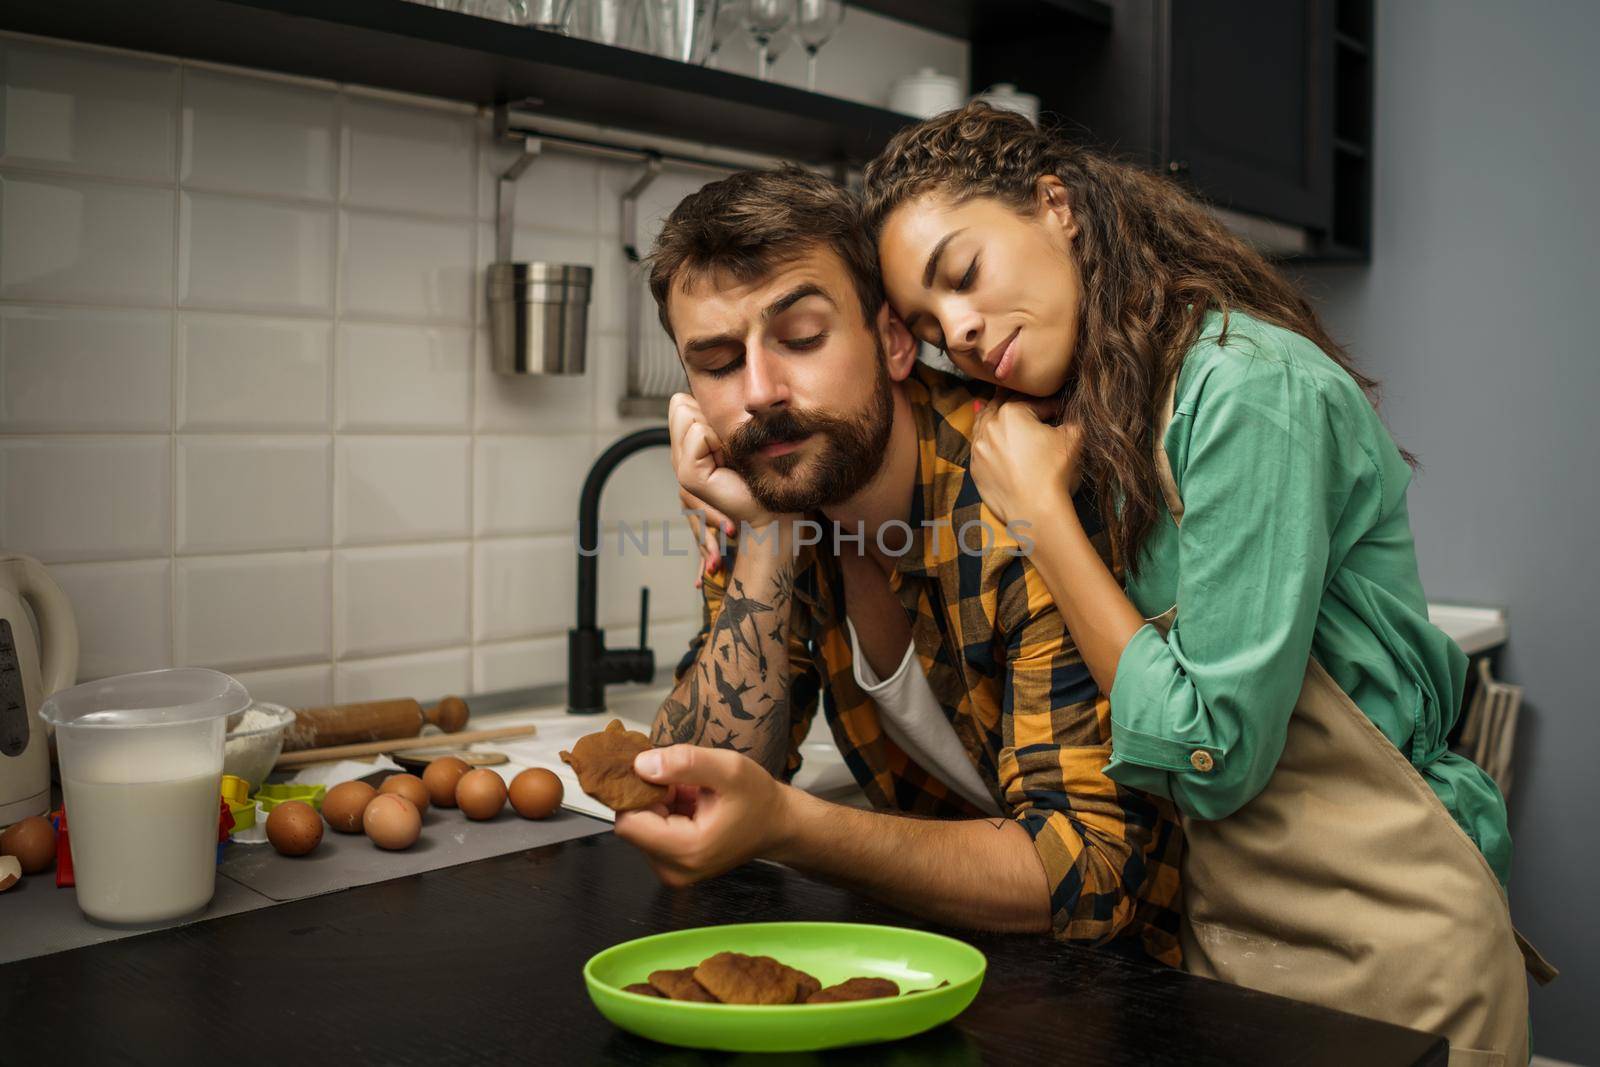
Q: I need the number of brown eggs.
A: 8